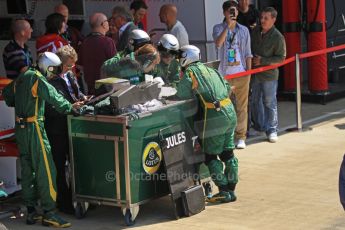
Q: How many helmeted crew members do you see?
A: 4